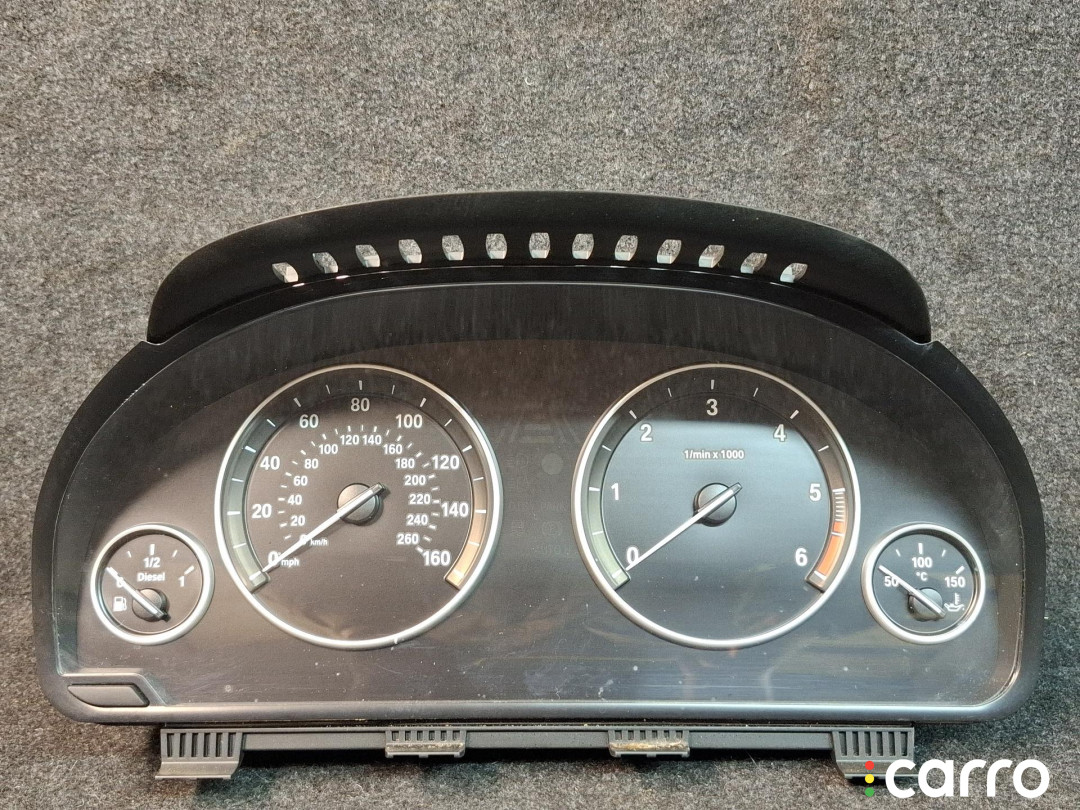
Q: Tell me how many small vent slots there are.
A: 13